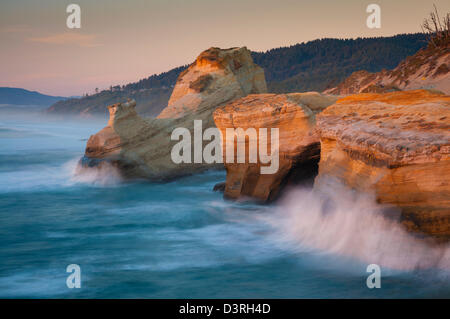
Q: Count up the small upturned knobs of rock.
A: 1